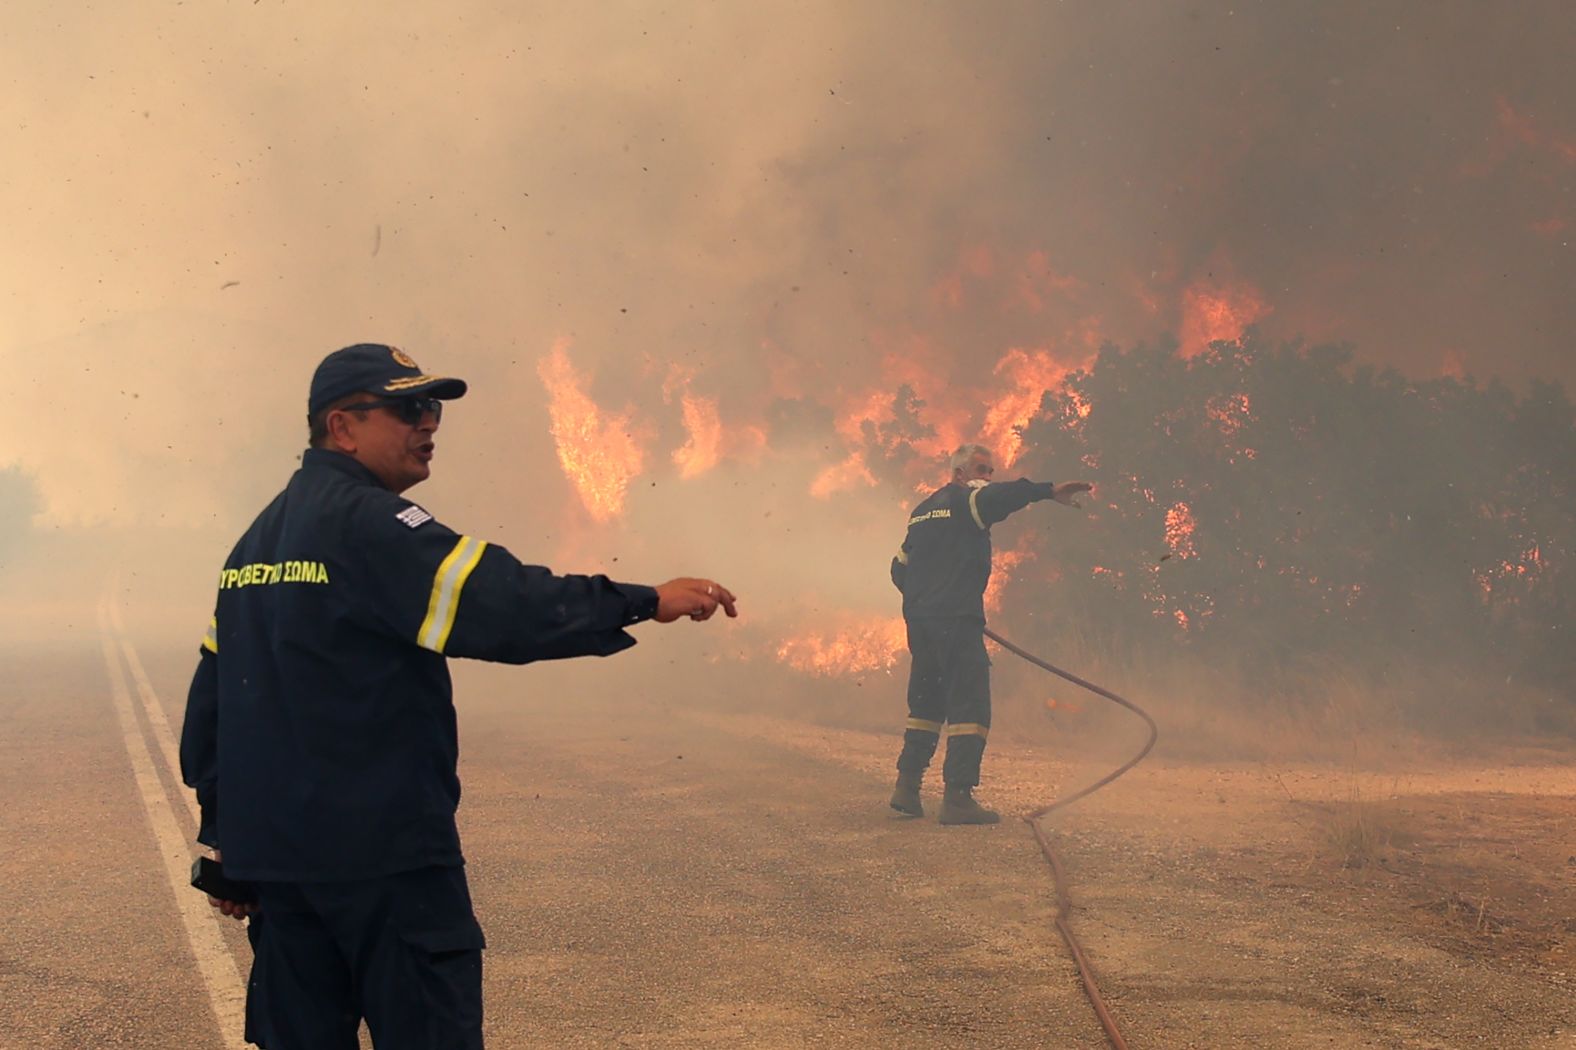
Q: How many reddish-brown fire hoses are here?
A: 1